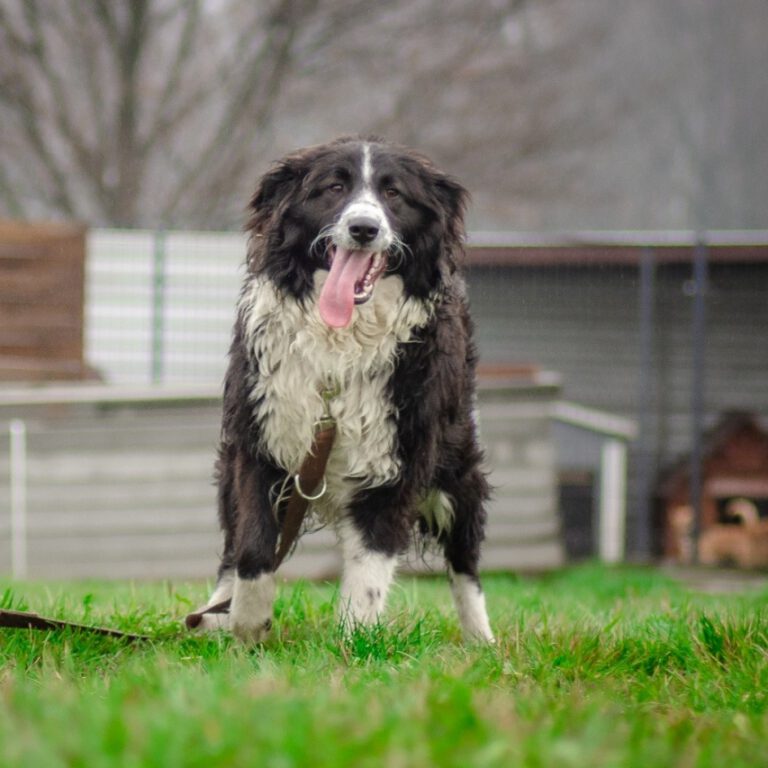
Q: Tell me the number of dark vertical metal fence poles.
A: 2